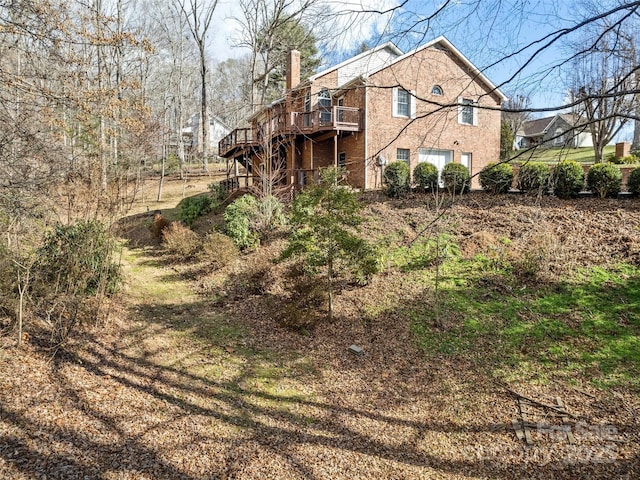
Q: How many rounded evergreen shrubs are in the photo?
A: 8